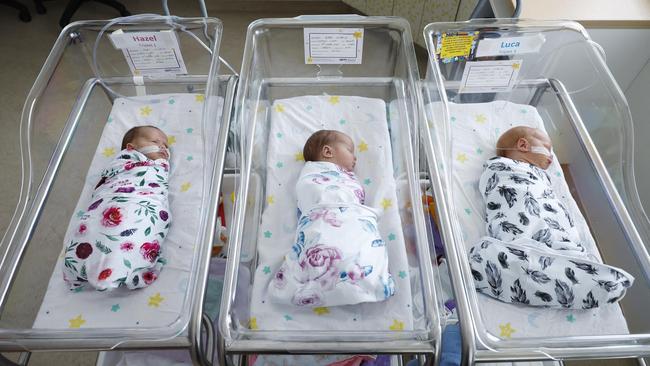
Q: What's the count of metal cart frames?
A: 3